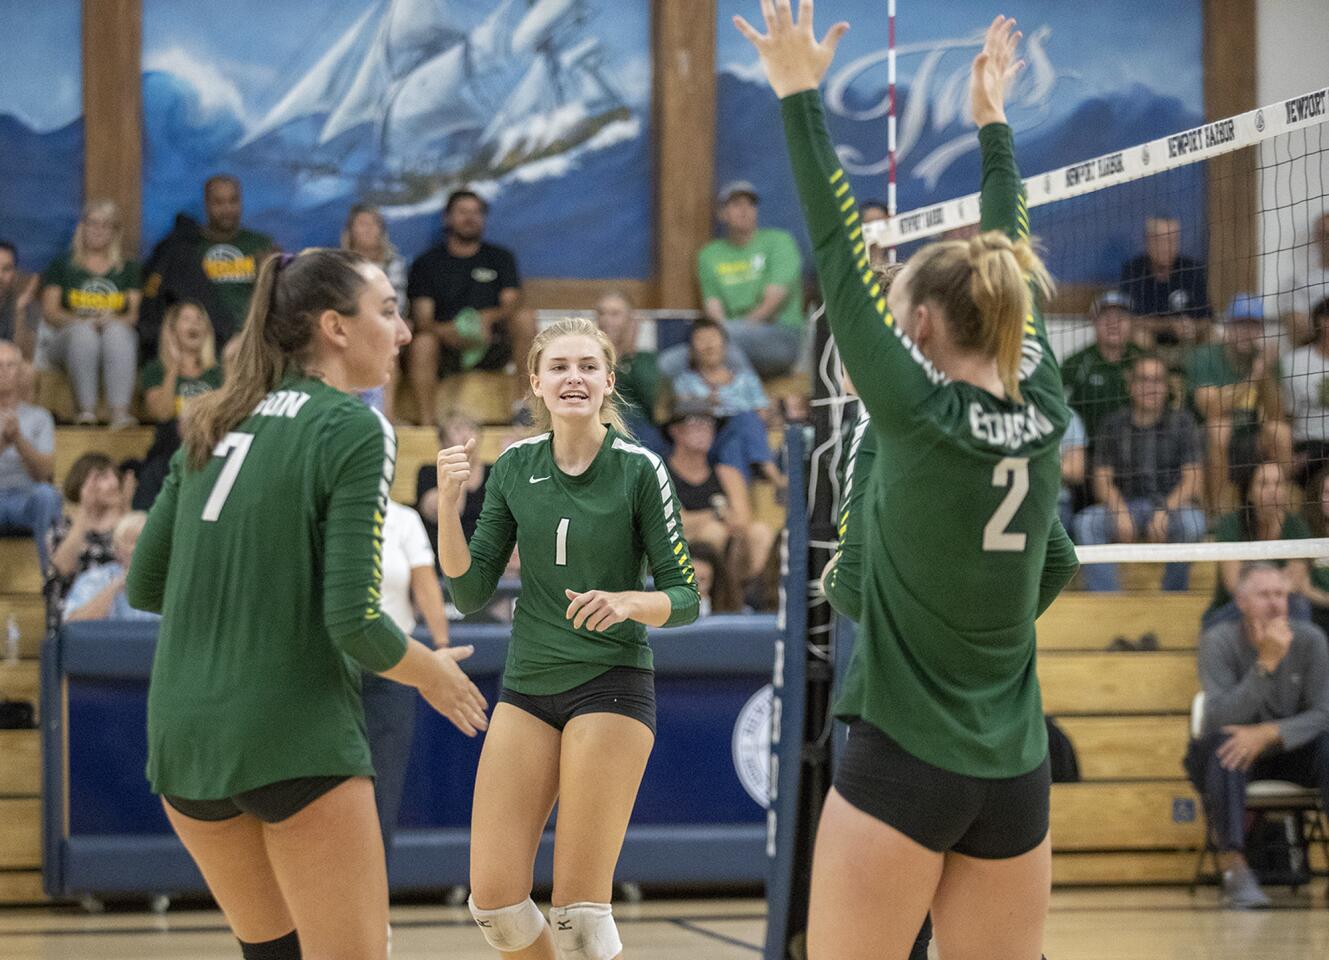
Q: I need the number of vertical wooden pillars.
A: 3